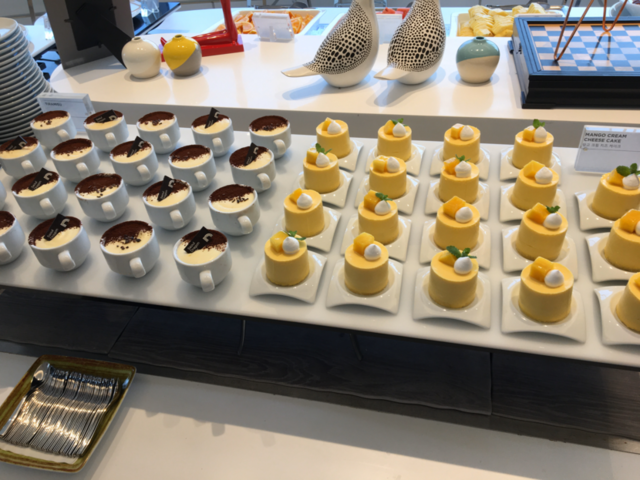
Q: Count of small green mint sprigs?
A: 9